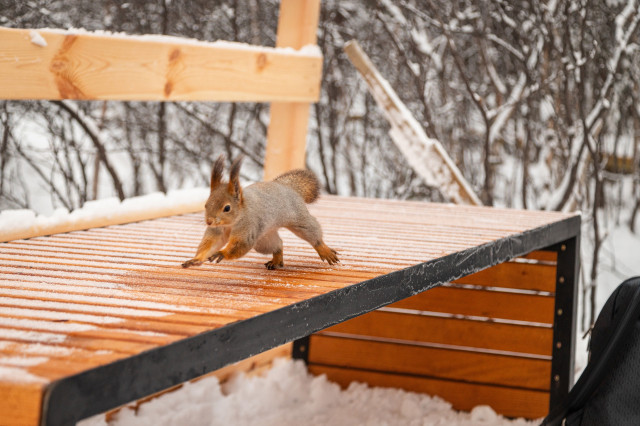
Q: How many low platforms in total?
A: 1